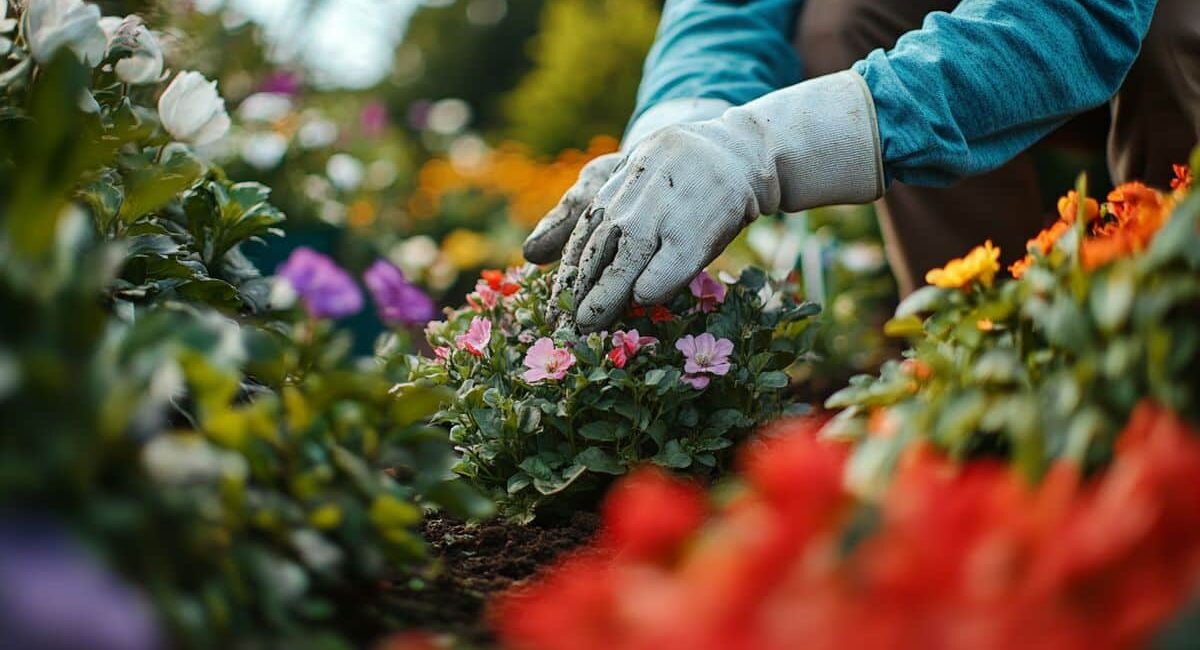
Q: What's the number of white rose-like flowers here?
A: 3